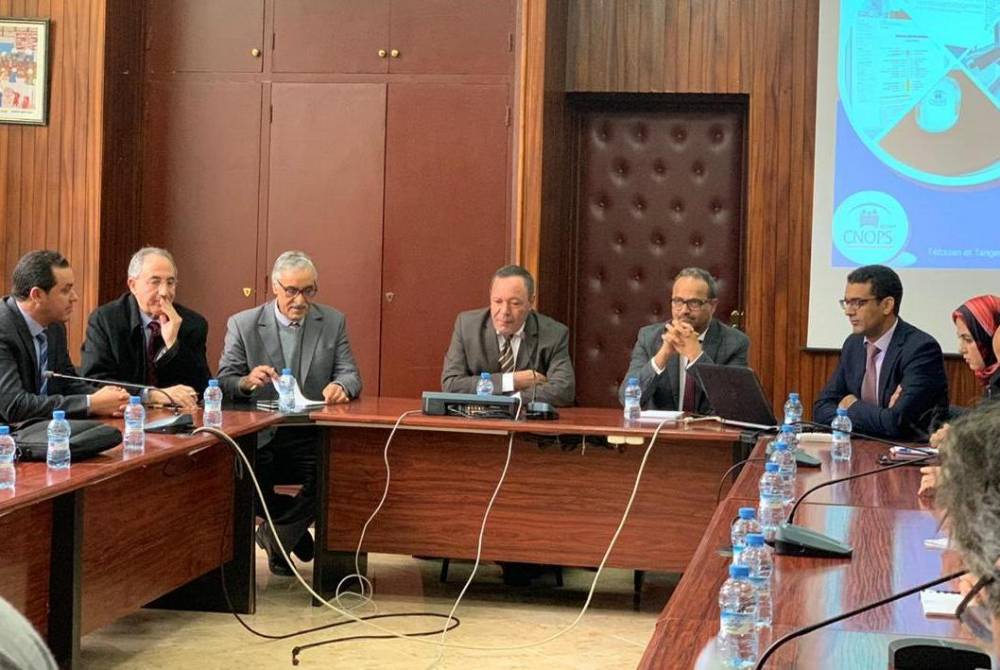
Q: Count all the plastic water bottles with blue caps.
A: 15